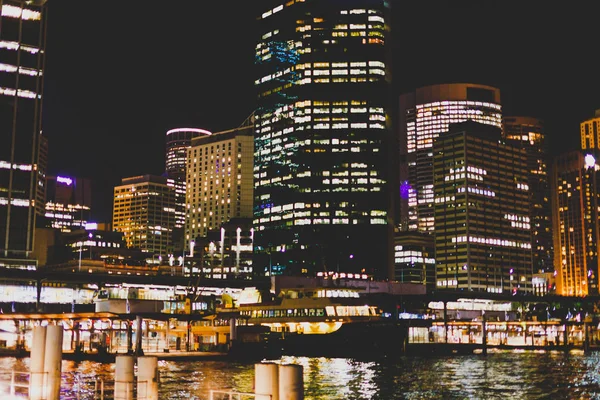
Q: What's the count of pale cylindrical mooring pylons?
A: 6